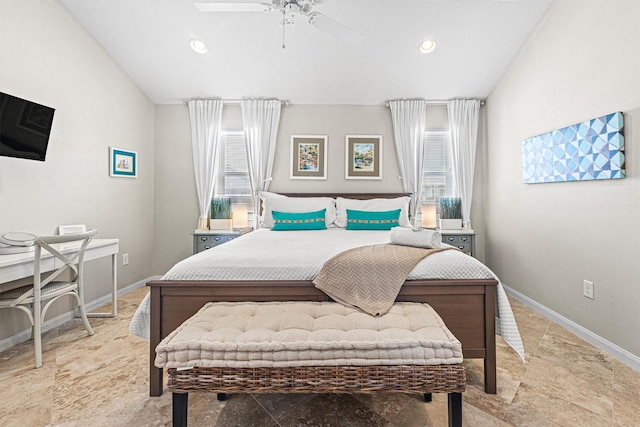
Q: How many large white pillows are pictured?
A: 2